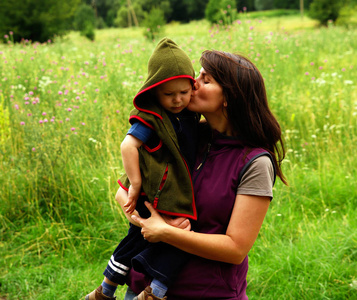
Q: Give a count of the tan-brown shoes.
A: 2